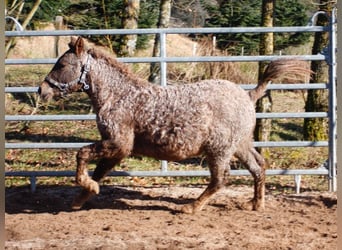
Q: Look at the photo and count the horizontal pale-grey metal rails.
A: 6